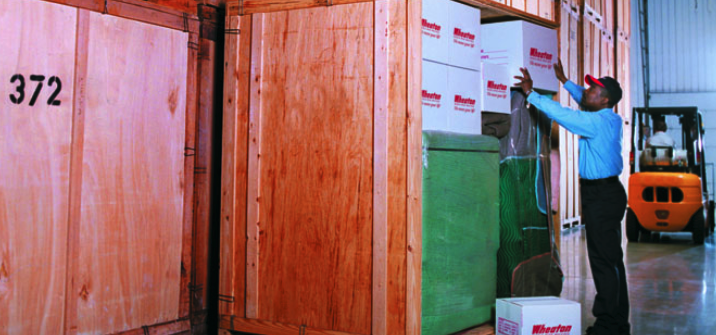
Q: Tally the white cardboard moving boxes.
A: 7